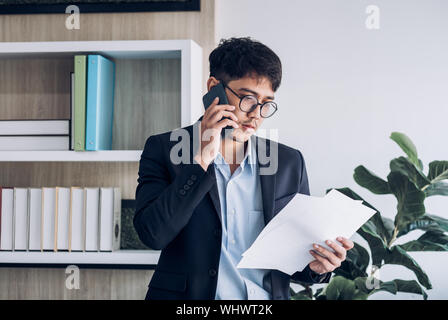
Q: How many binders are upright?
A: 2